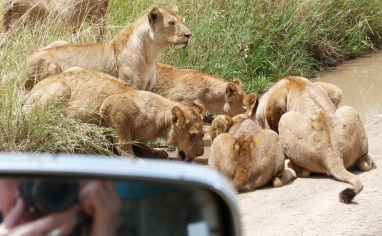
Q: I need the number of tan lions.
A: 6